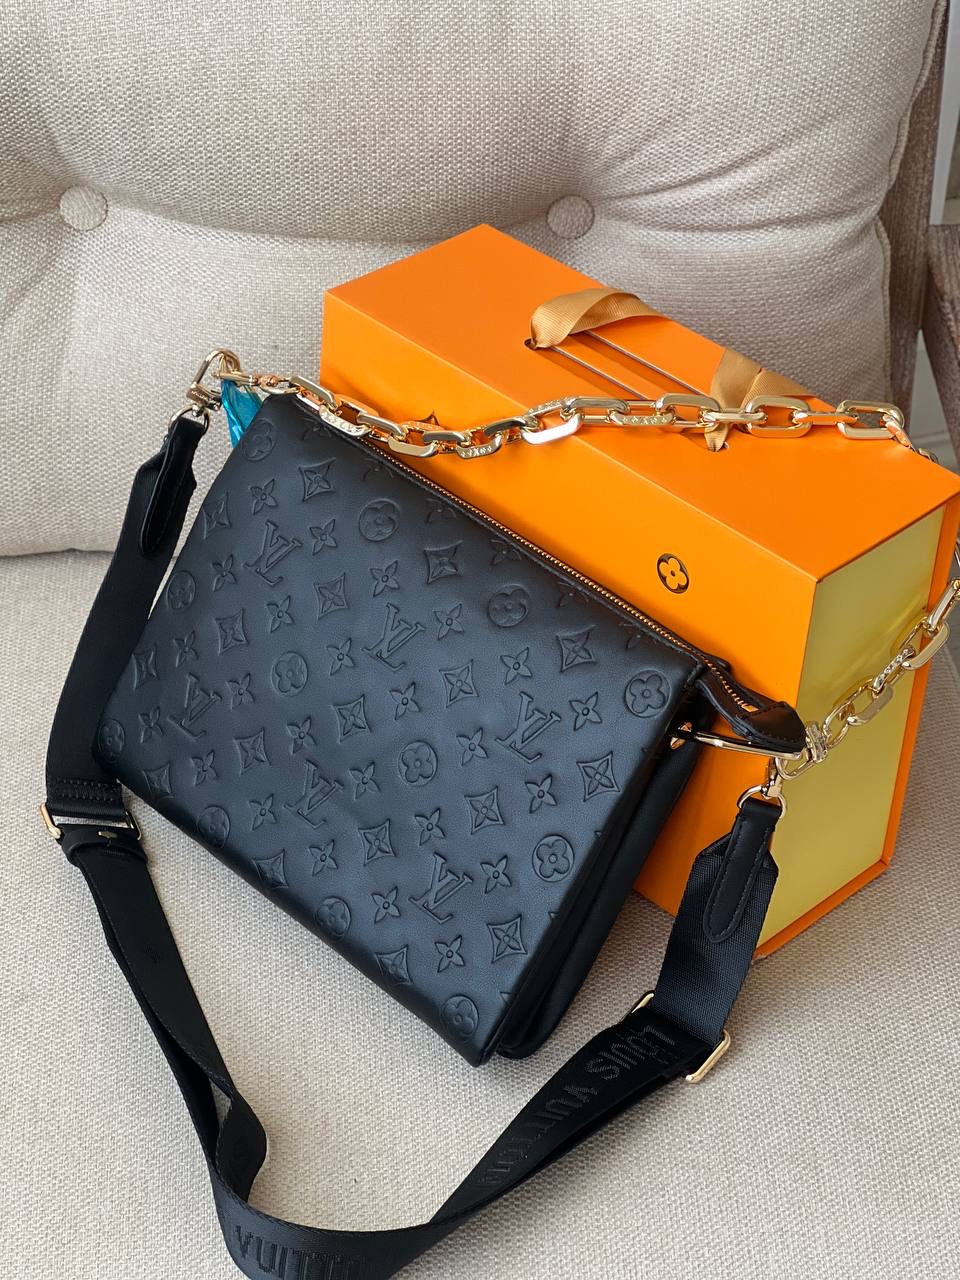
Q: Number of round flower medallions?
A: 13